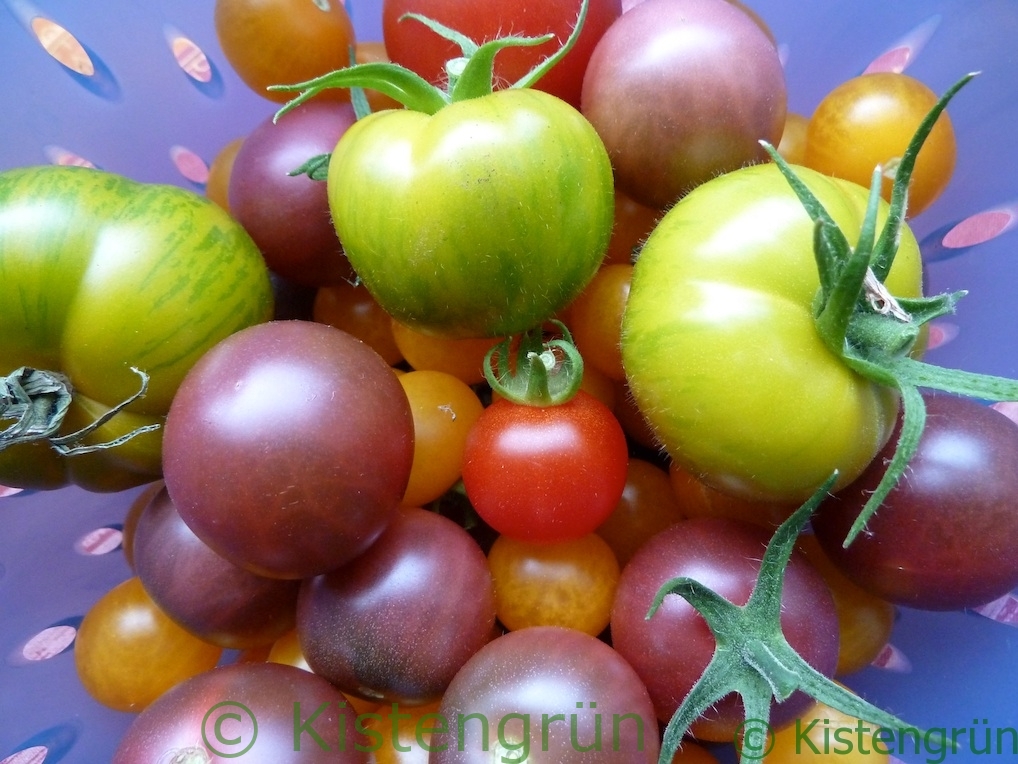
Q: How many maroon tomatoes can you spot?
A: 9